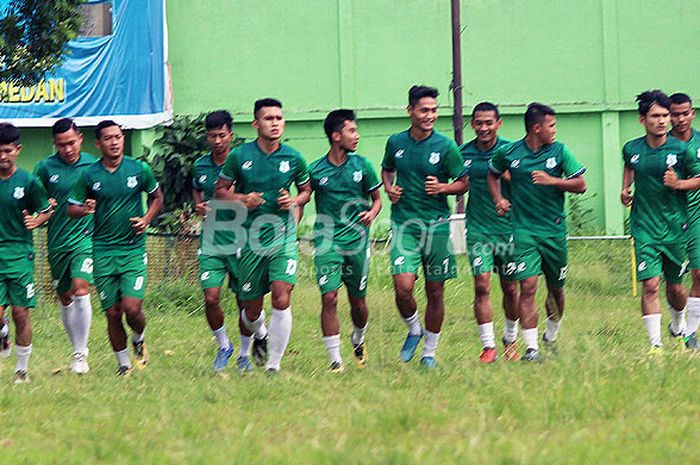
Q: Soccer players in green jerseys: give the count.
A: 11